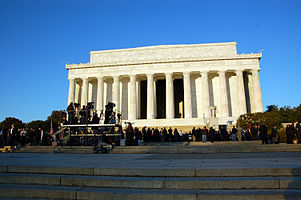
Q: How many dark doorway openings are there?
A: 3